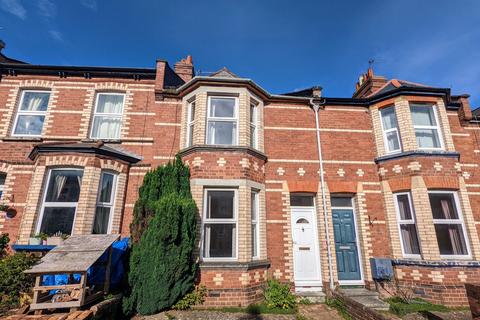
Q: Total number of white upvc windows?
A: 13